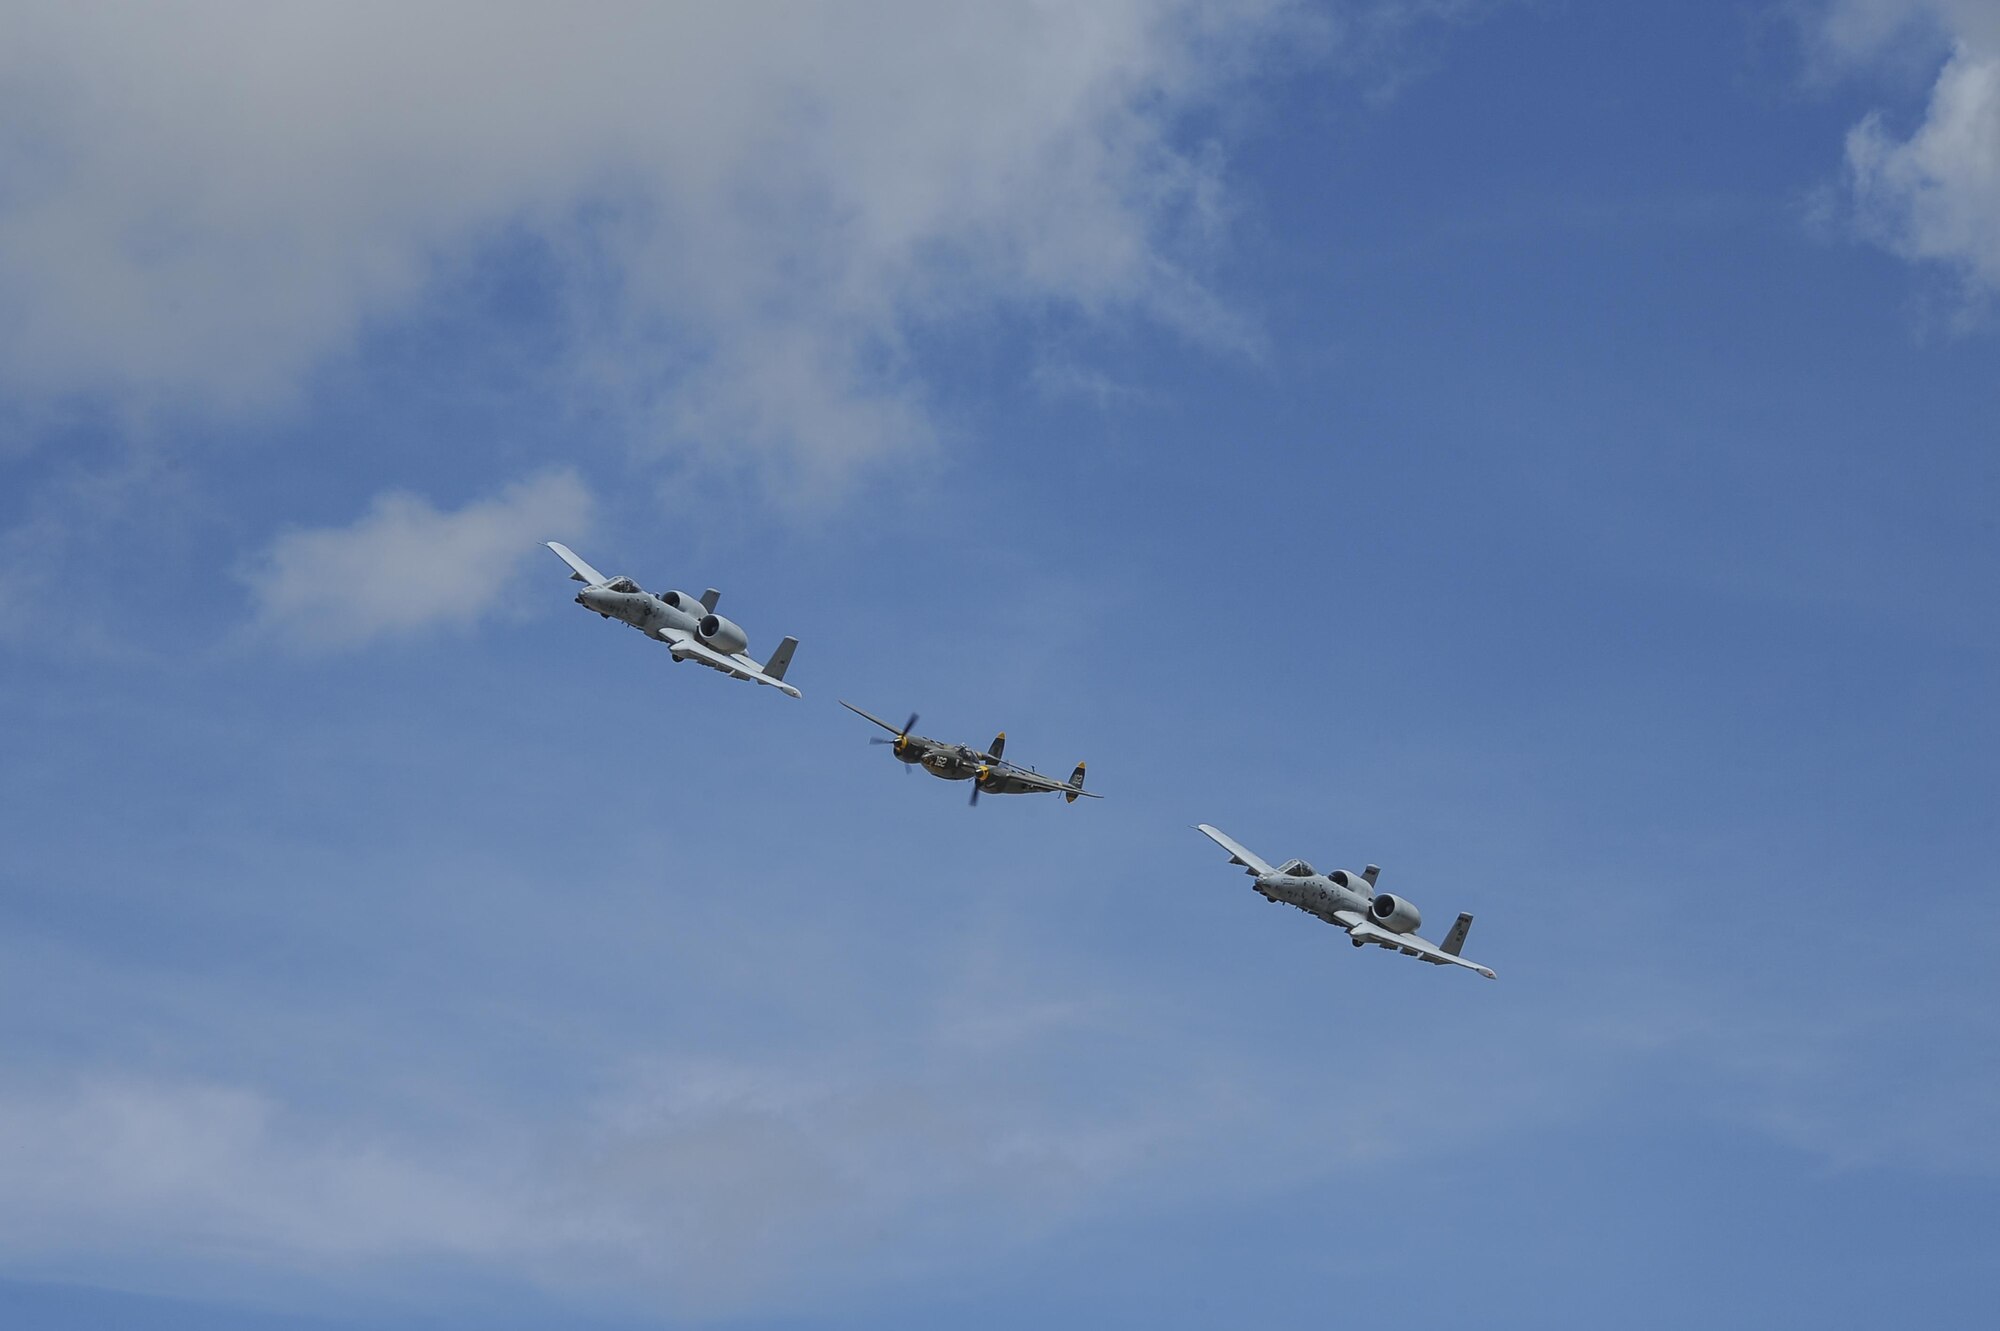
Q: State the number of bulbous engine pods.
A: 4